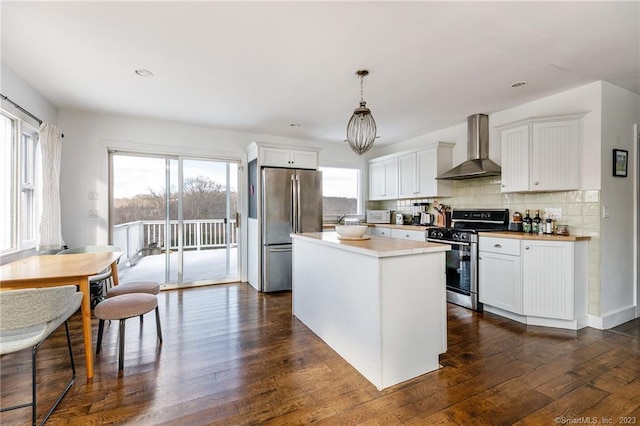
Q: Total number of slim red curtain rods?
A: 0